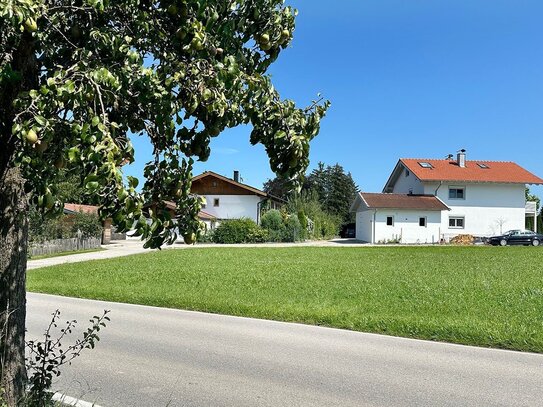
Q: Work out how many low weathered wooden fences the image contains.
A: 1